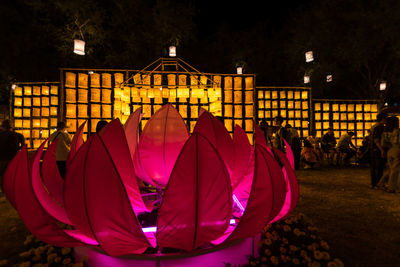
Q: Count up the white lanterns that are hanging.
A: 7